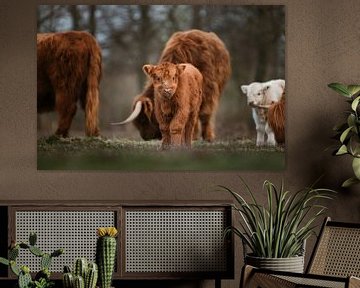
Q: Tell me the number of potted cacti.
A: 3